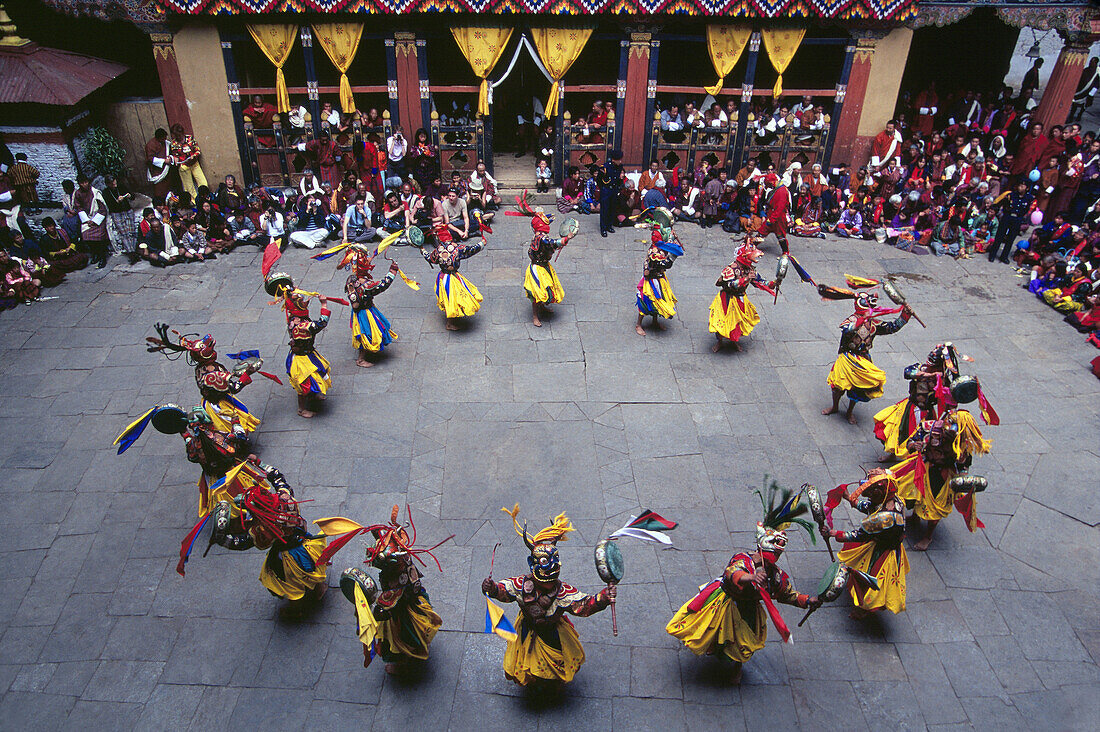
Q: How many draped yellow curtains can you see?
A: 6